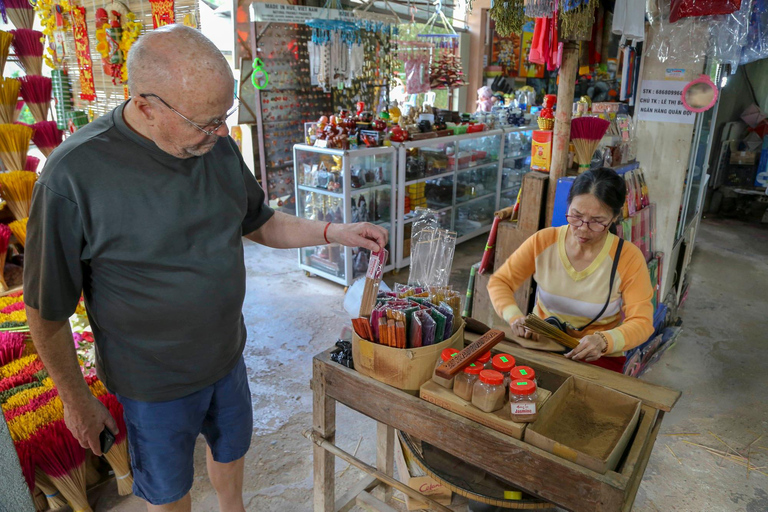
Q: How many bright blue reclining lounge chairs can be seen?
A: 0